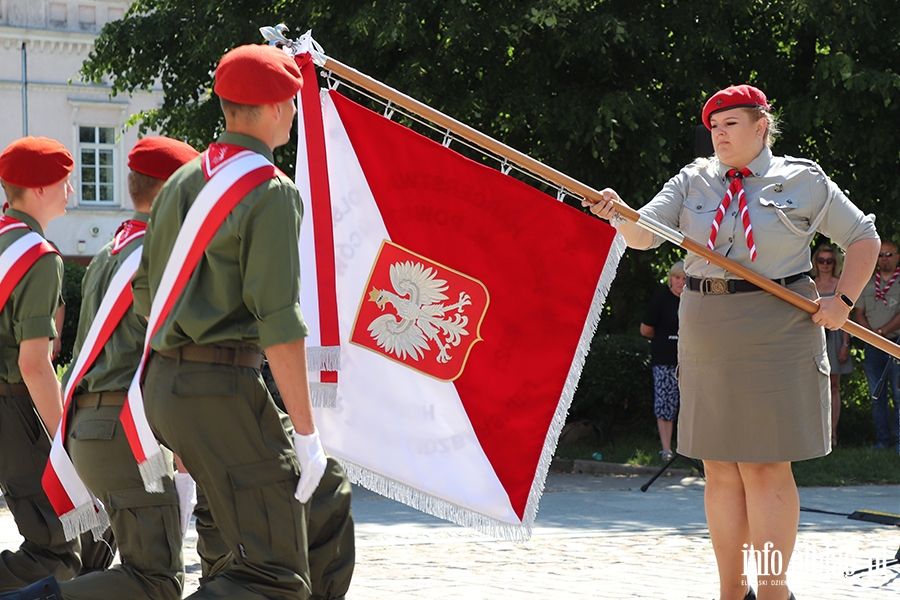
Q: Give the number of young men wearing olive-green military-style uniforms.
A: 3